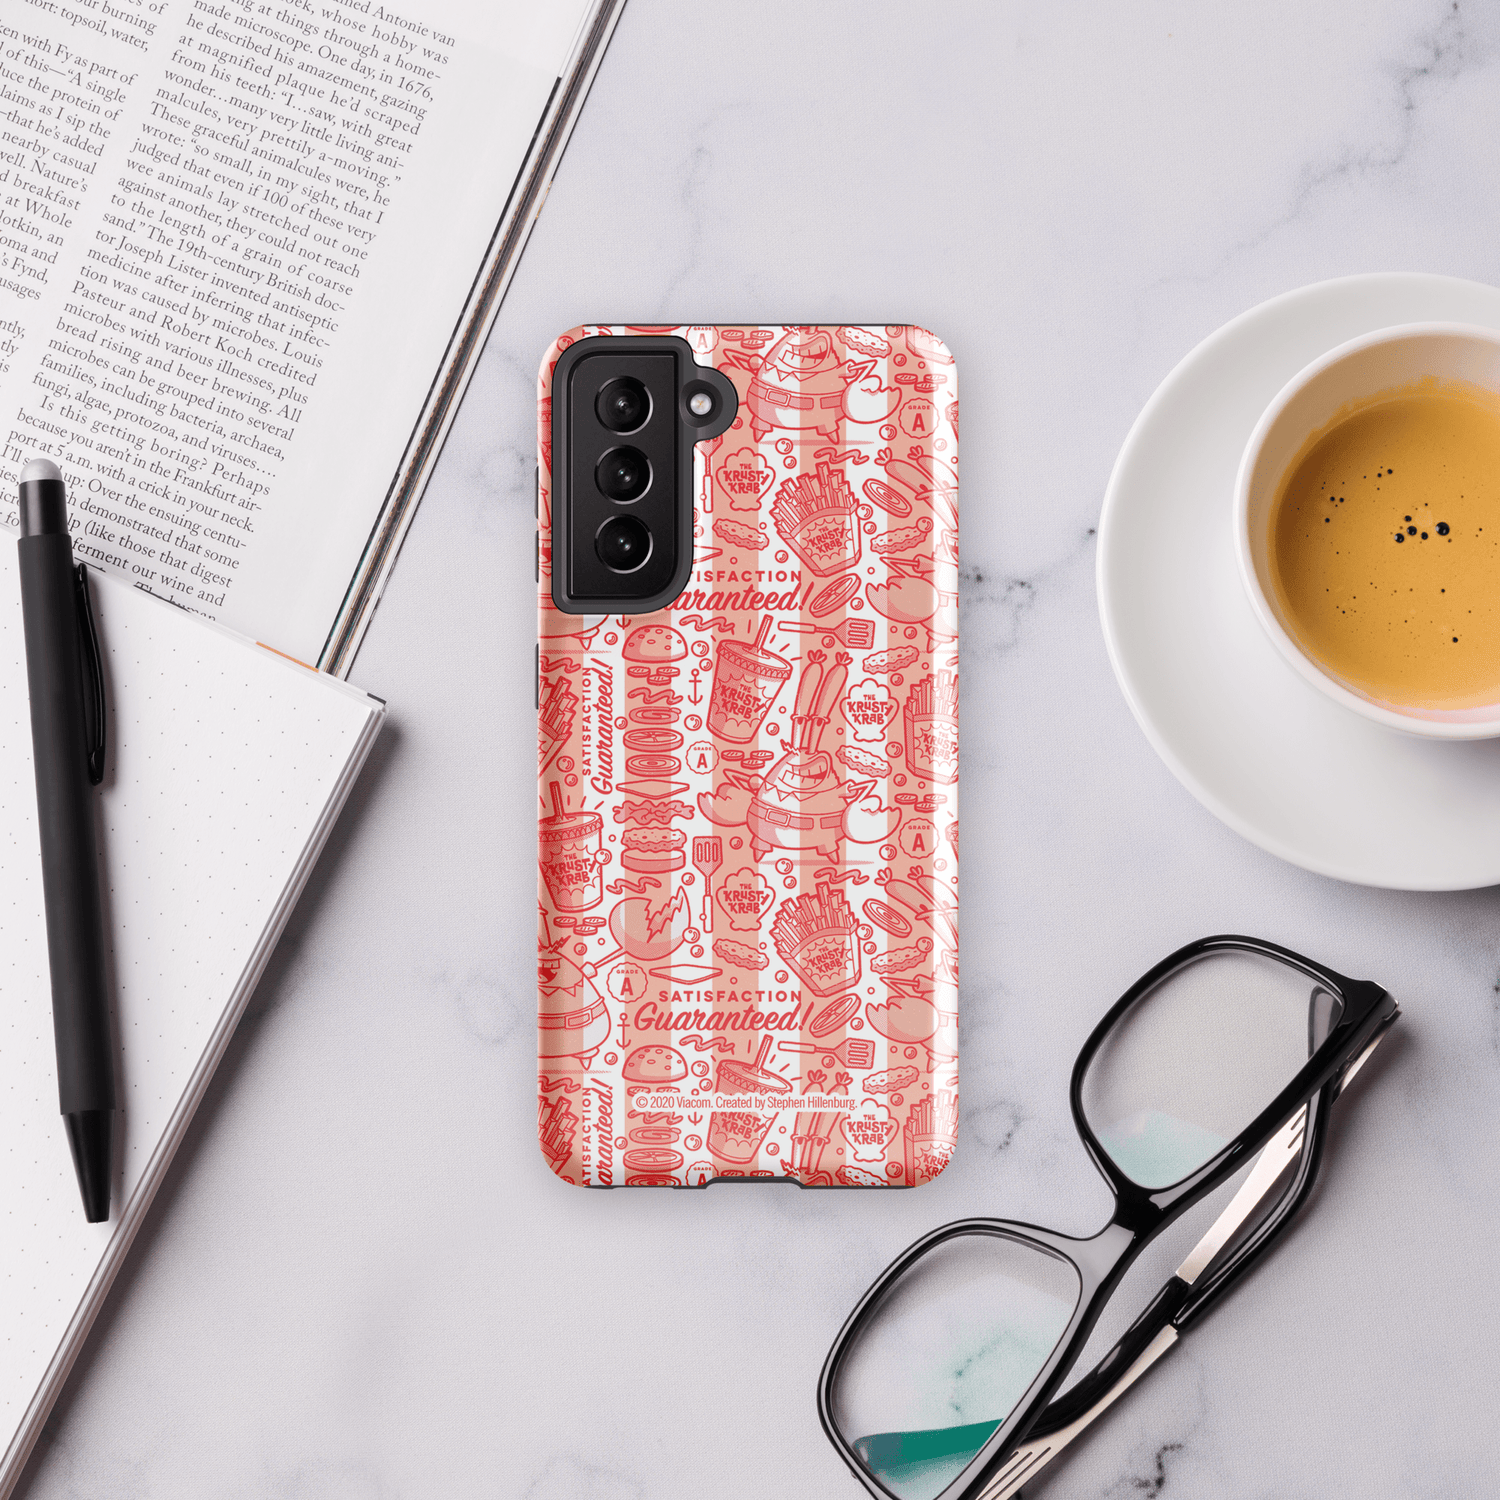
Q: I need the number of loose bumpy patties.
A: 9